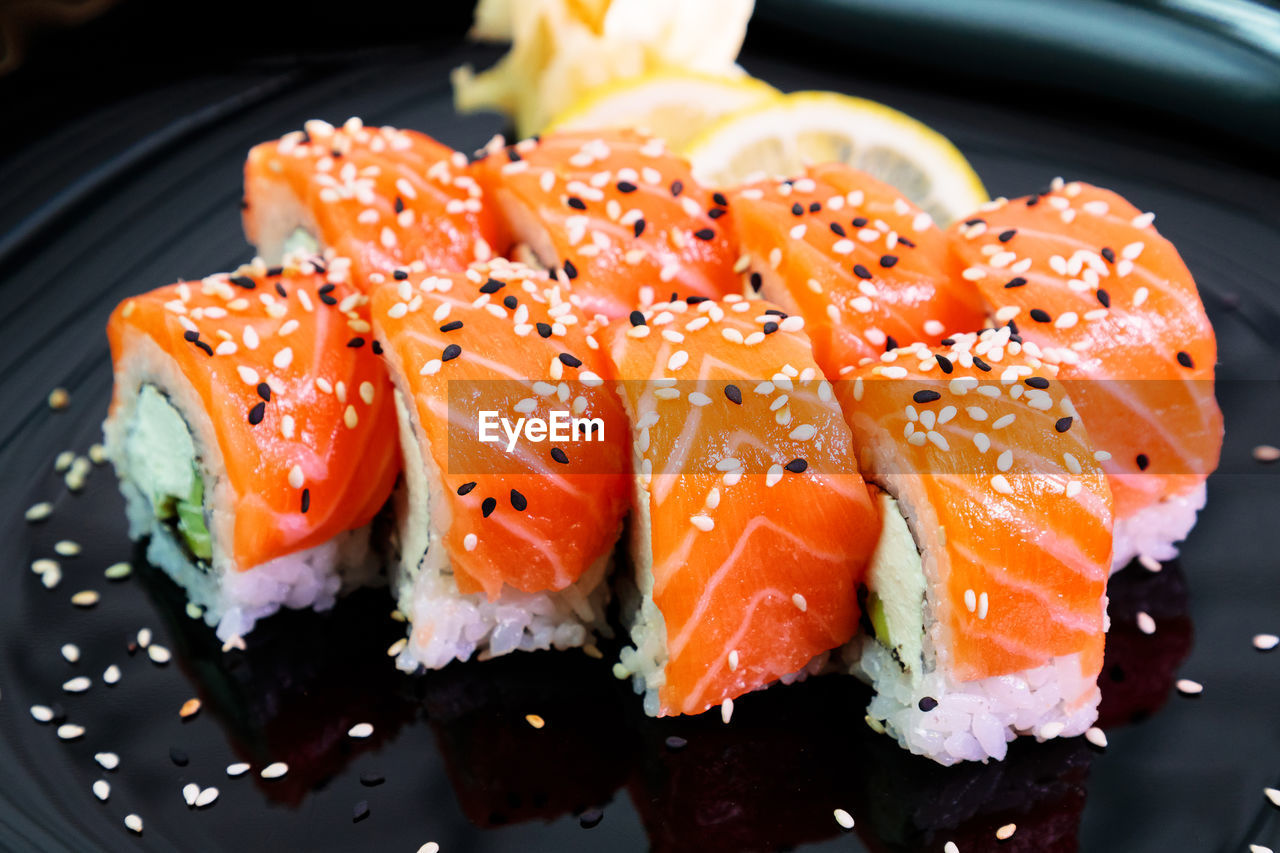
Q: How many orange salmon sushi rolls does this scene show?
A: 8